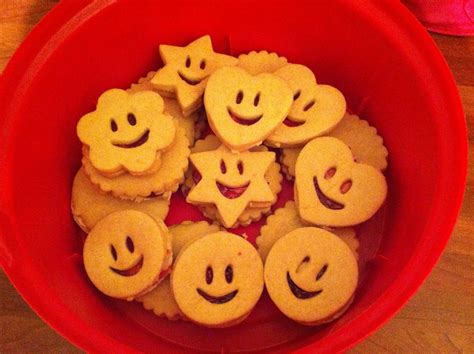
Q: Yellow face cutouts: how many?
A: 9